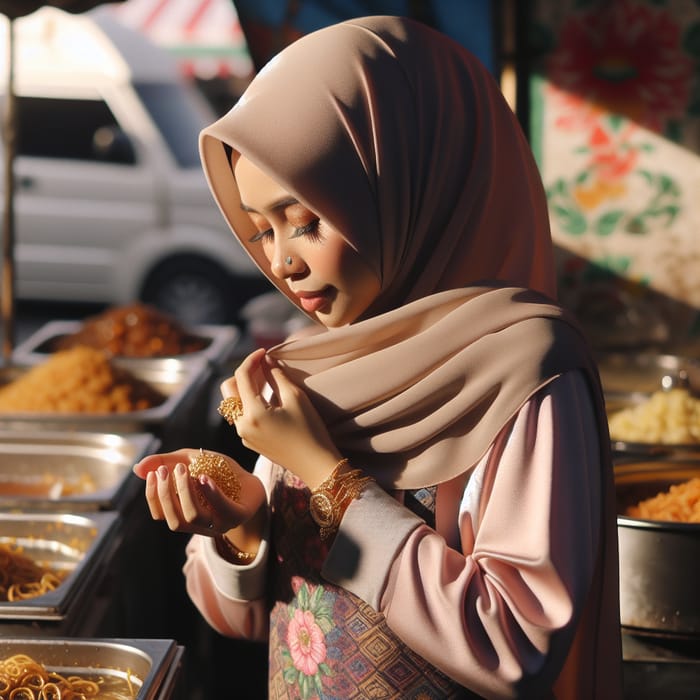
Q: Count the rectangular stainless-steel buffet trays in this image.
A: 5